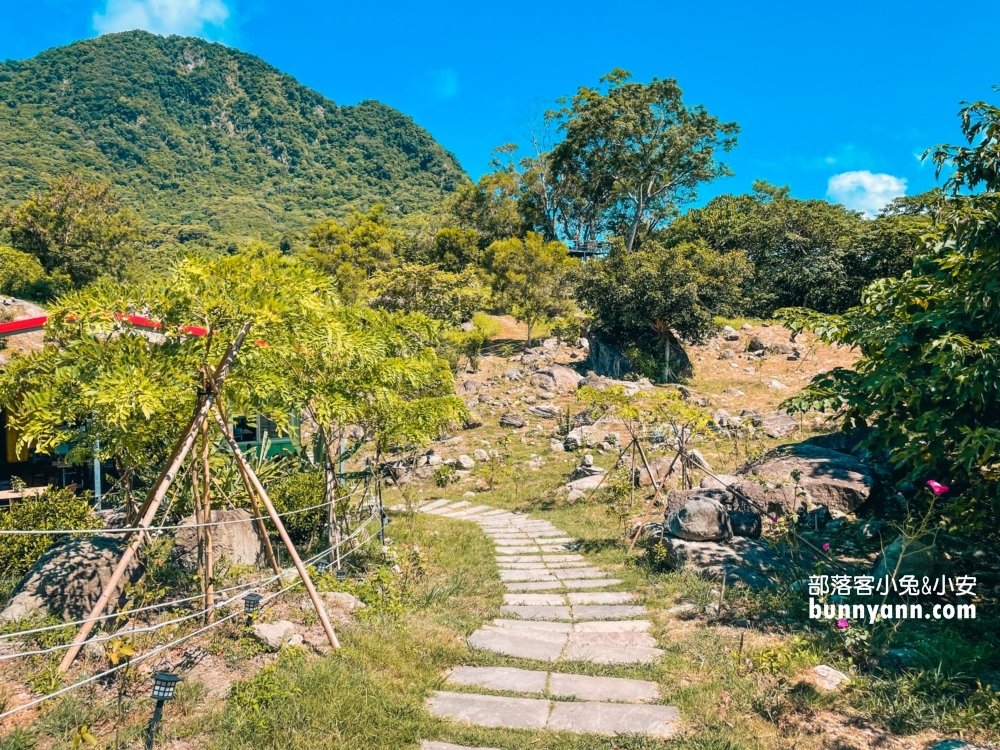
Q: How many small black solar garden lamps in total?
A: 4